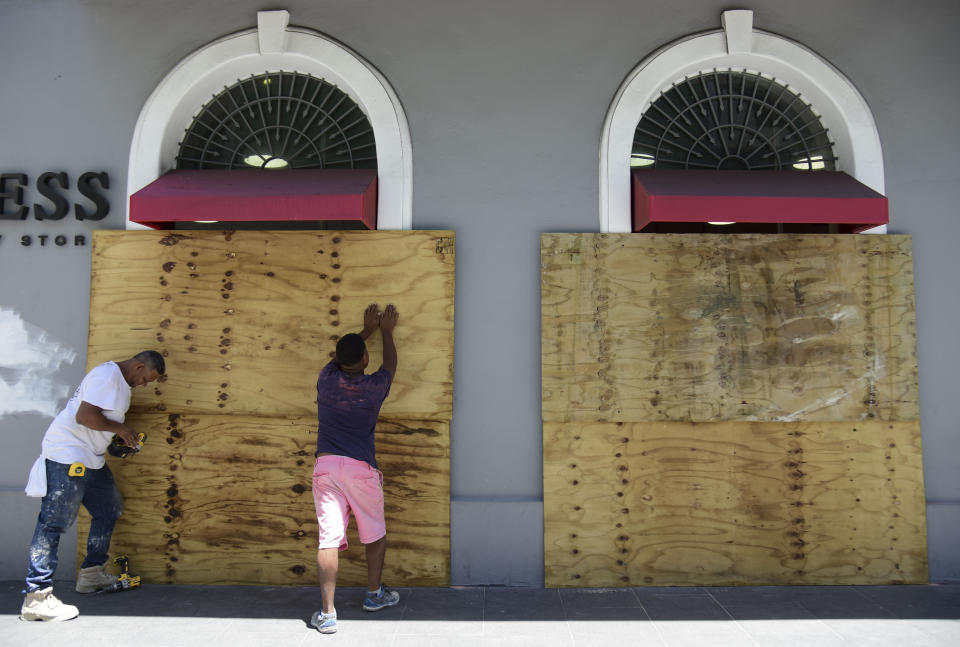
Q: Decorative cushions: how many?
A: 0